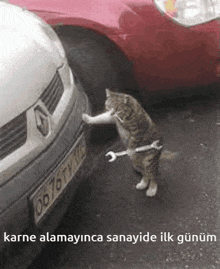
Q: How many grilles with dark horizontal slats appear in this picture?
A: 2